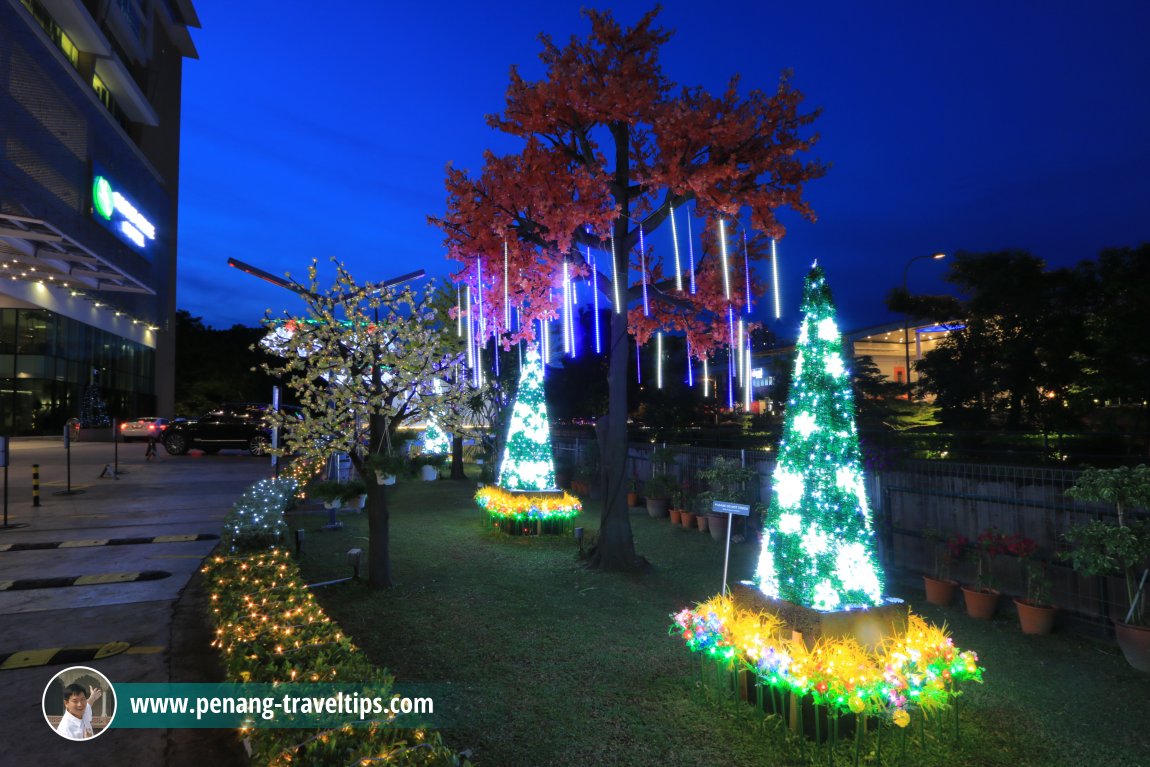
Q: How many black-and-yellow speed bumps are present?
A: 3